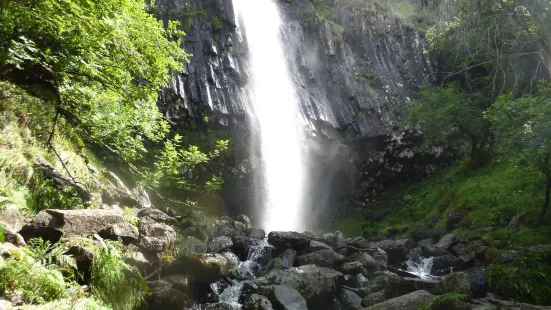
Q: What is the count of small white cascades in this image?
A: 2